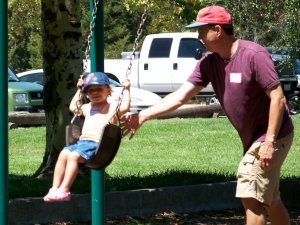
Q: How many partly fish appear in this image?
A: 0